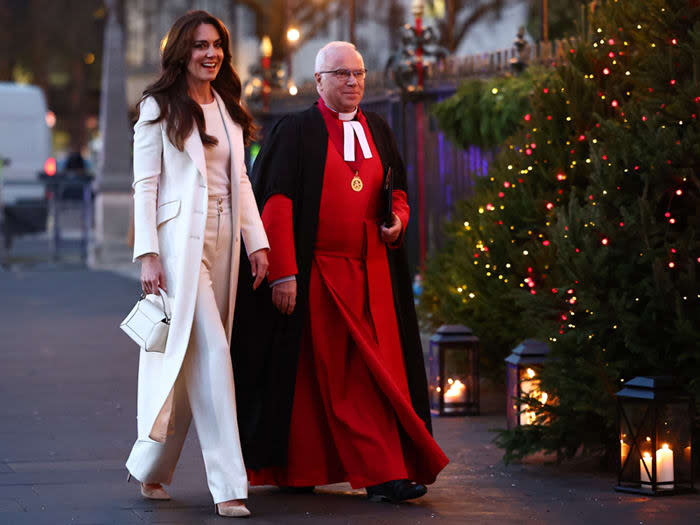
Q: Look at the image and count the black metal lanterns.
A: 3